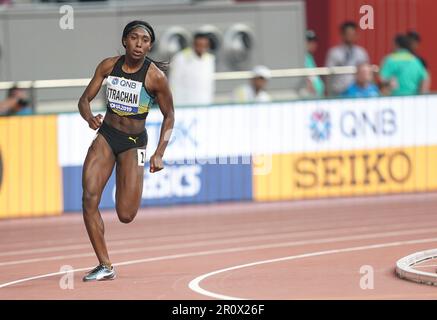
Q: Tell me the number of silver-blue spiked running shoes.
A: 1